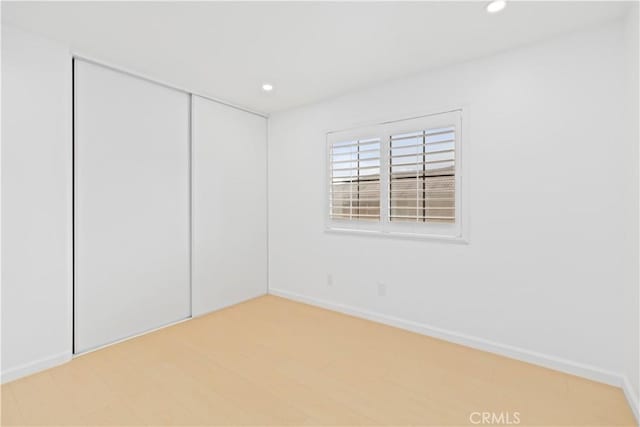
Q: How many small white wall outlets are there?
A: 2